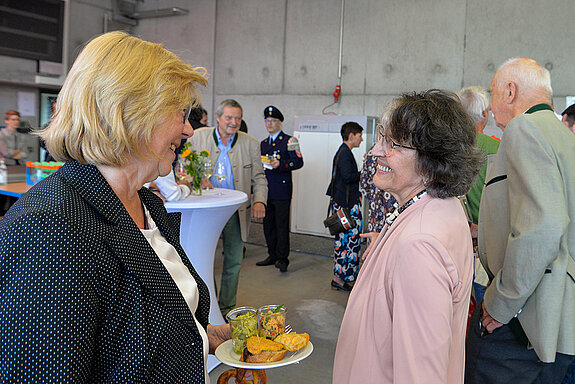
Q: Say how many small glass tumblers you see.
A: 2